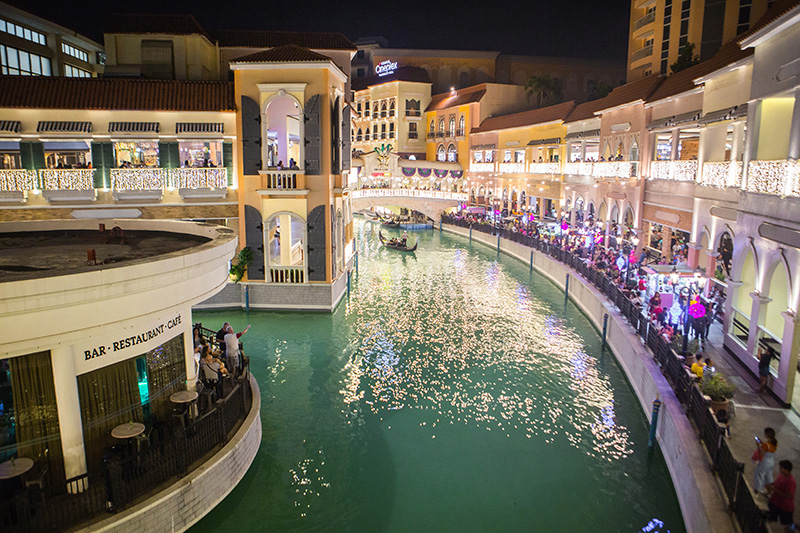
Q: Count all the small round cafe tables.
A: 3